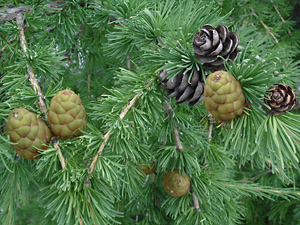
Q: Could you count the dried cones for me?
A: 3